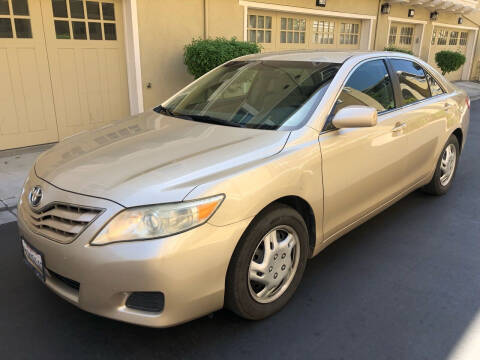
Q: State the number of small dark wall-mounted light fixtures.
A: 5